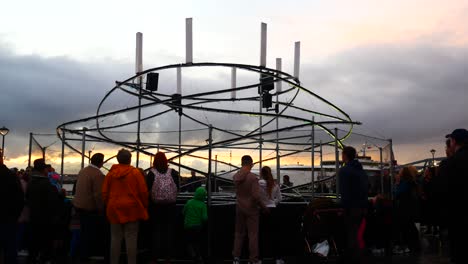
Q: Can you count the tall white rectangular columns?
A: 7